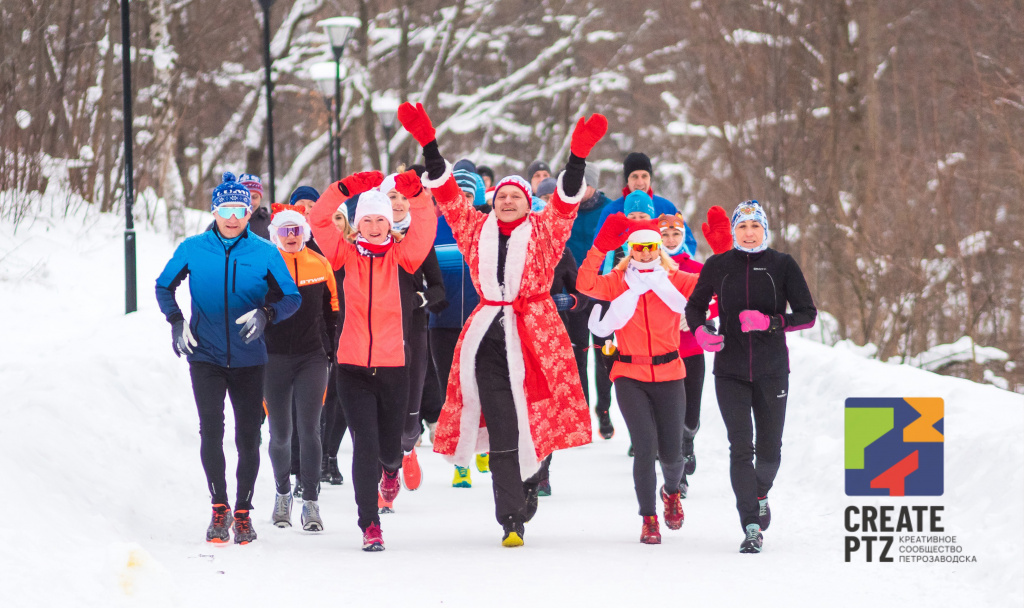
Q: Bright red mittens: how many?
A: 6